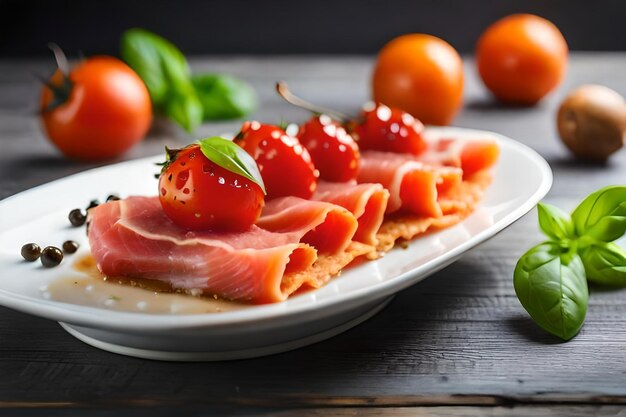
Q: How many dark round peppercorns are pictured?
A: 6